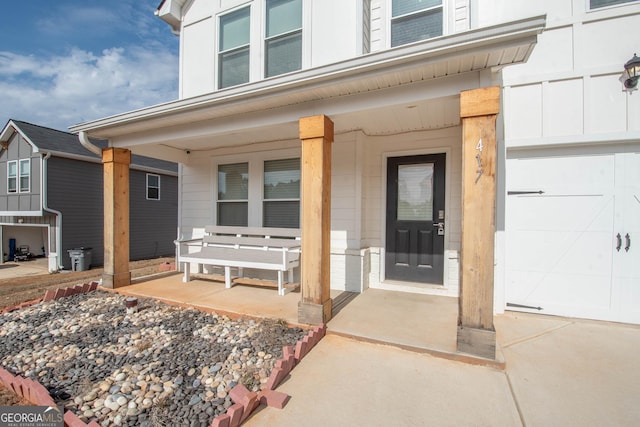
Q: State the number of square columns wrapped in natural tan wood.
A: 3